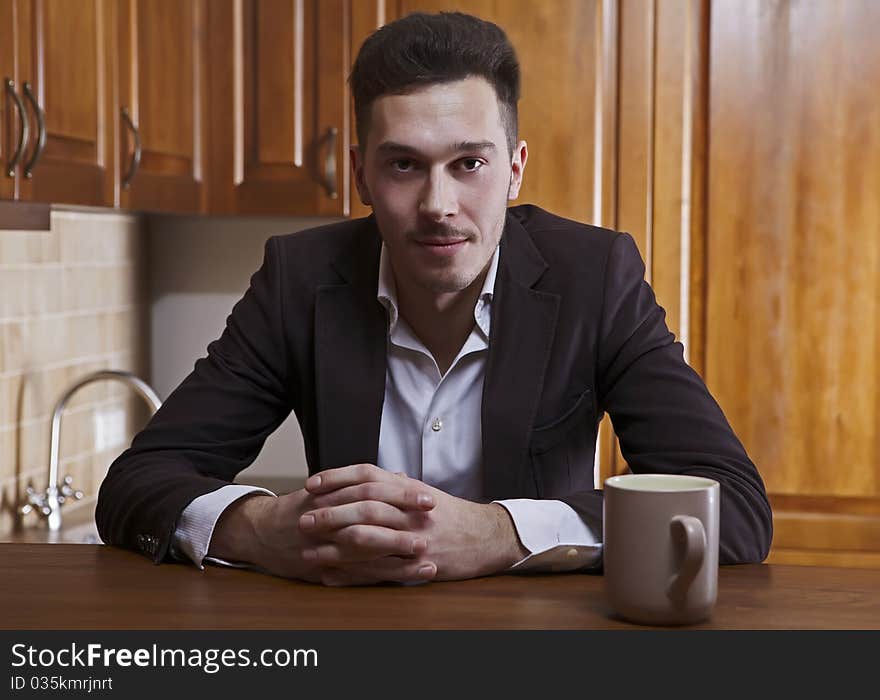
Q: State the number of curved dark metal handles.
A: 4